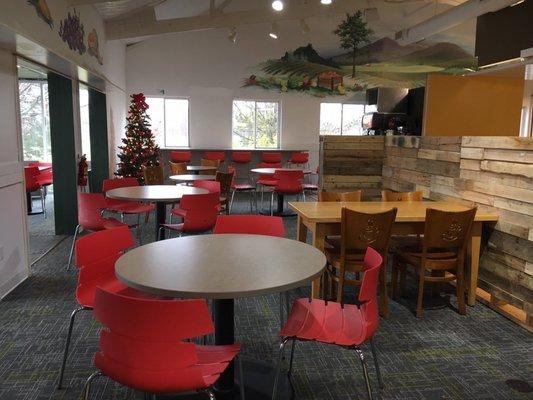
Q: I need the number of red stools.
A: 5